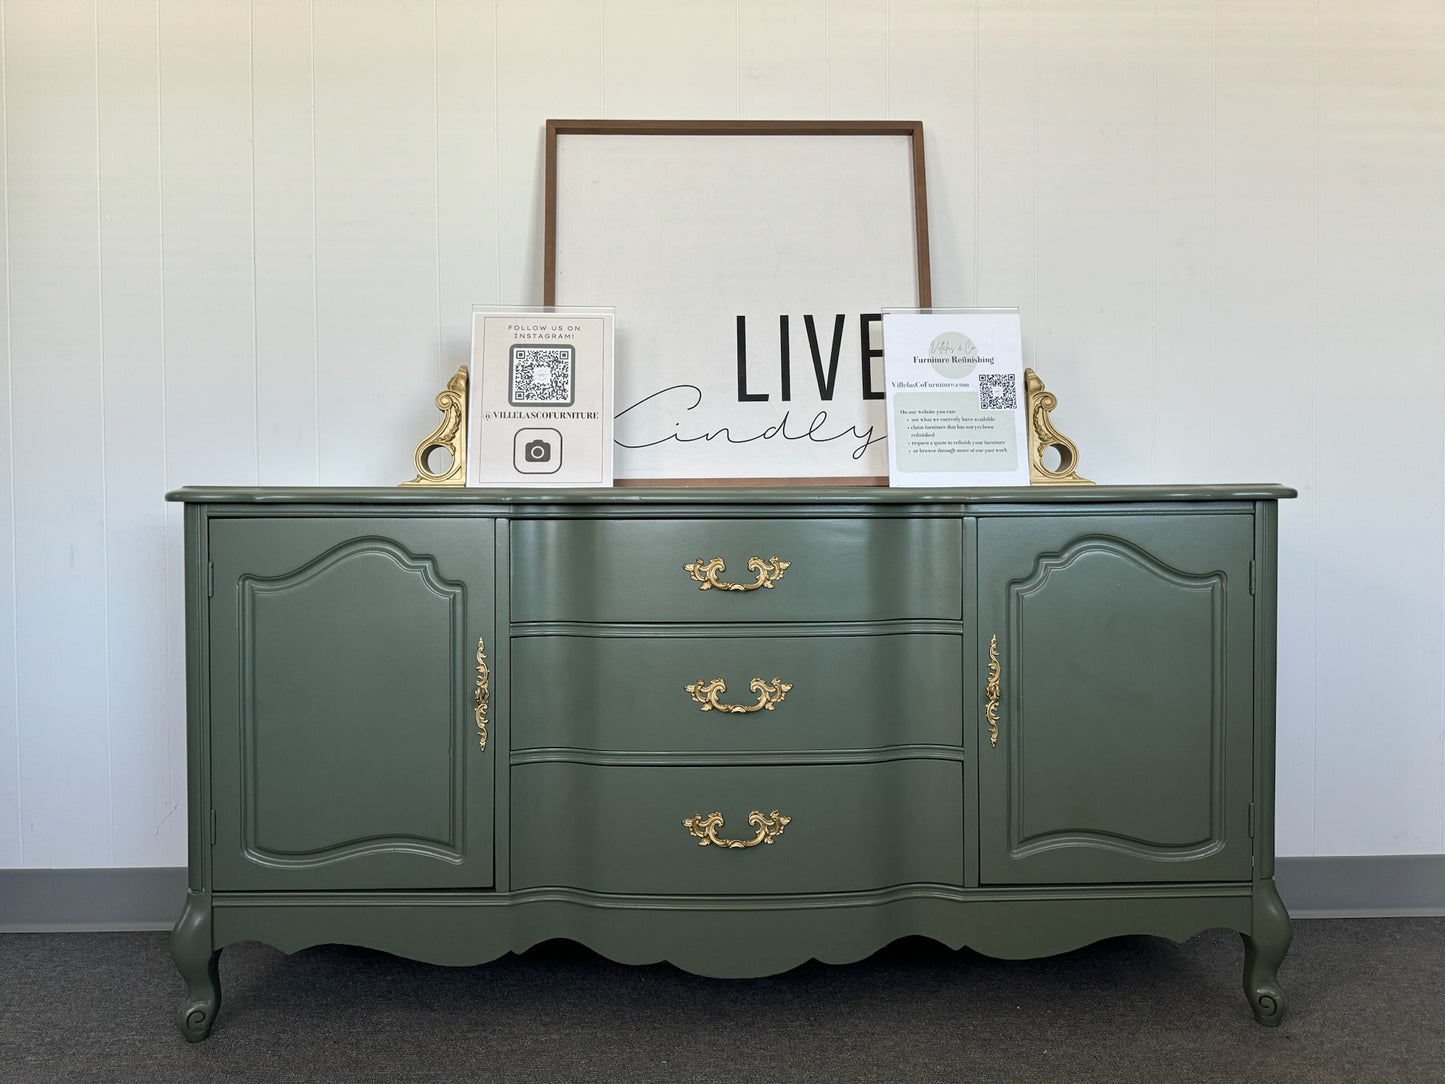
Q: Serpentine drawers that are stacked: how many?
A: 3